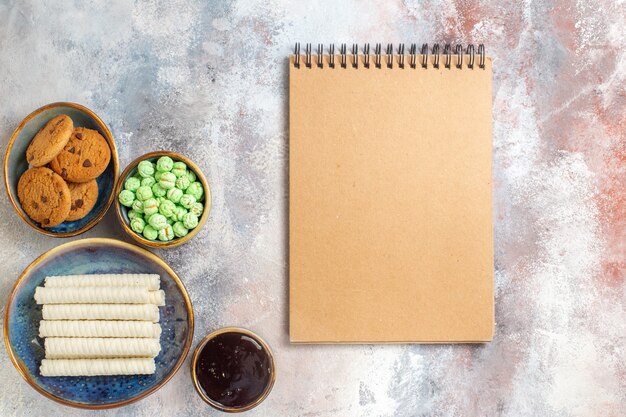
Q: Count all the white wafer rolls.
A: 6